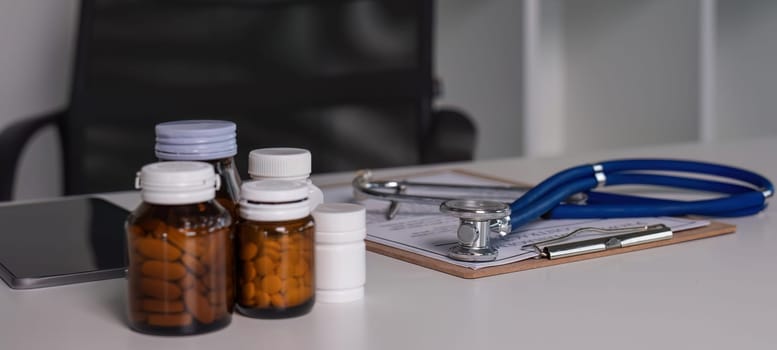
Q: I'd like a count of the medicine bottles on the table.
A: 5